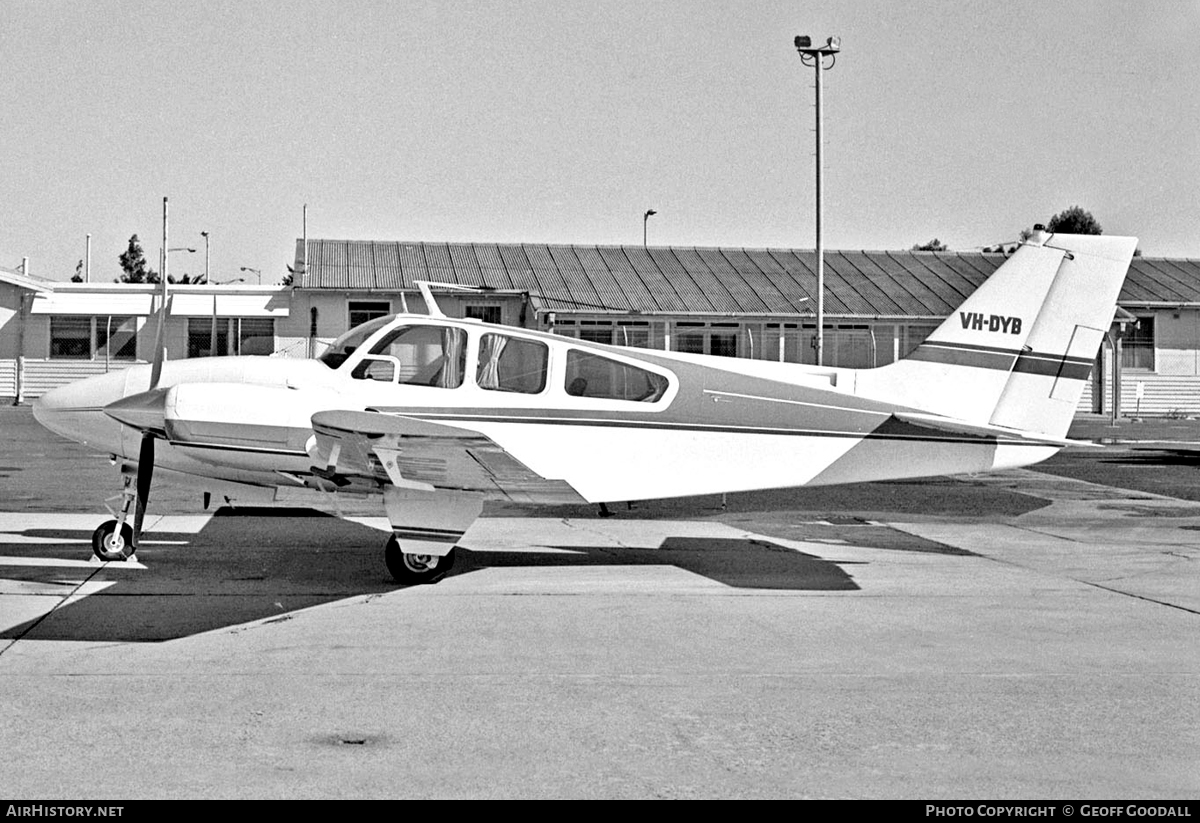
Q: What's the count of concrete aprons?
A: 1